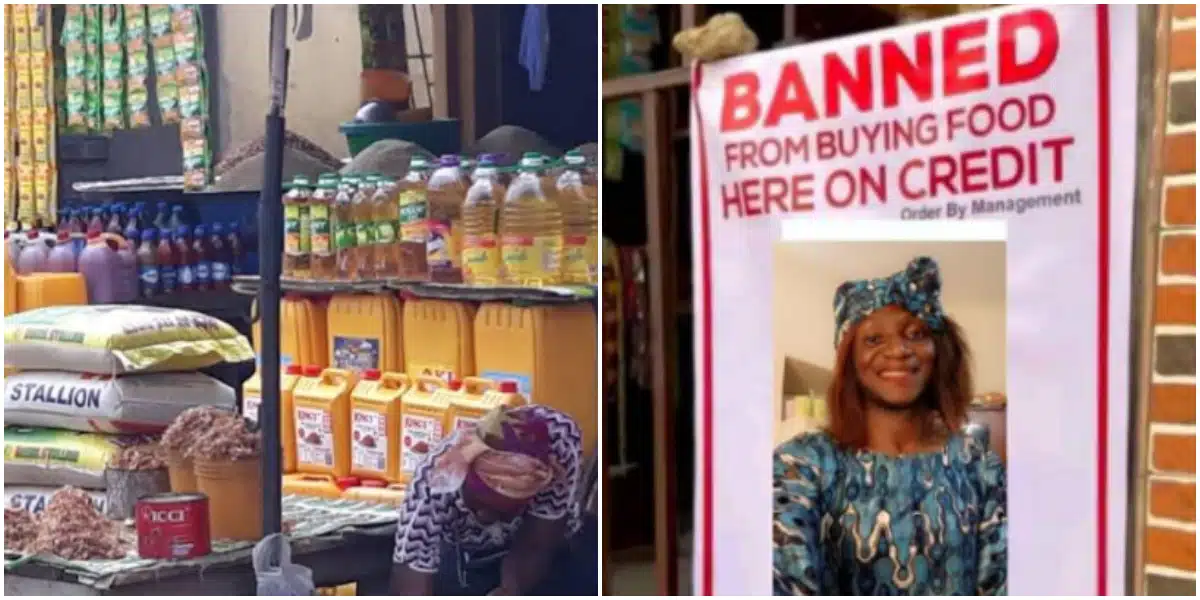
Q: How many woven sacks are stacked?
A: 4